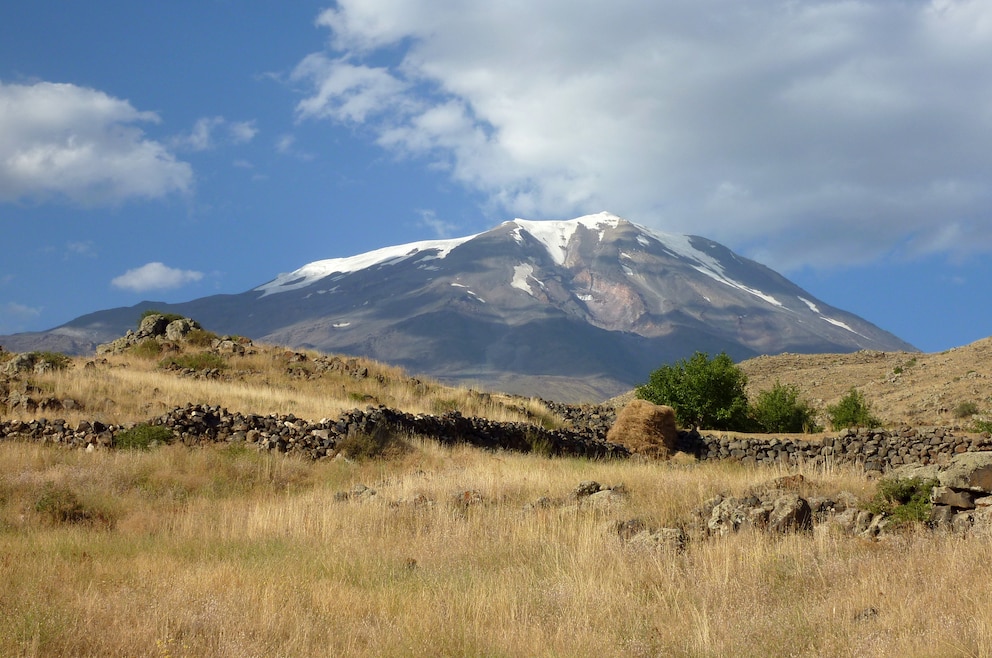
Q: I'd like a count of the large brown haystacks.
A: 1